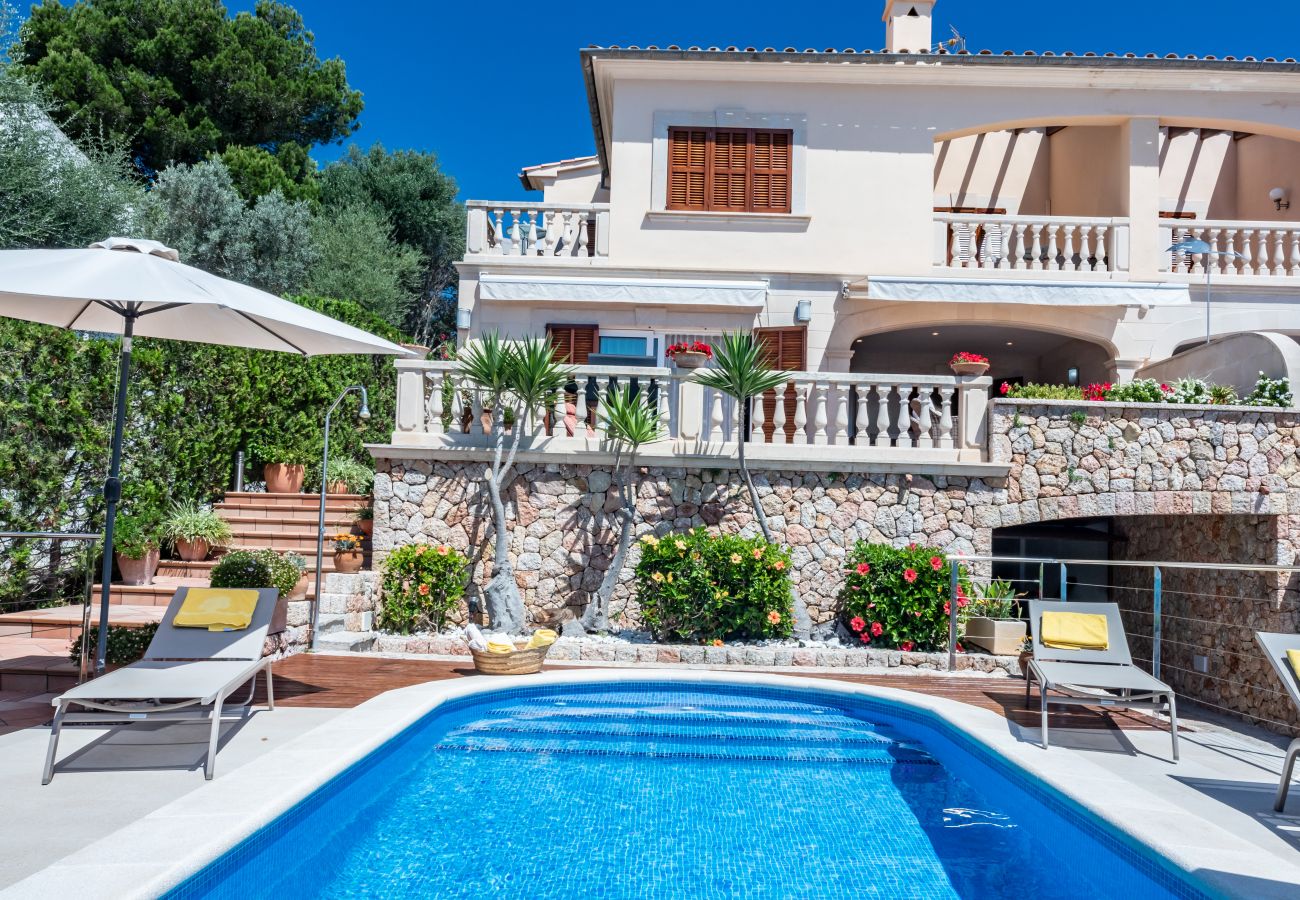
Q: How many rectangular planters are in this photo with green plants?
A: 1